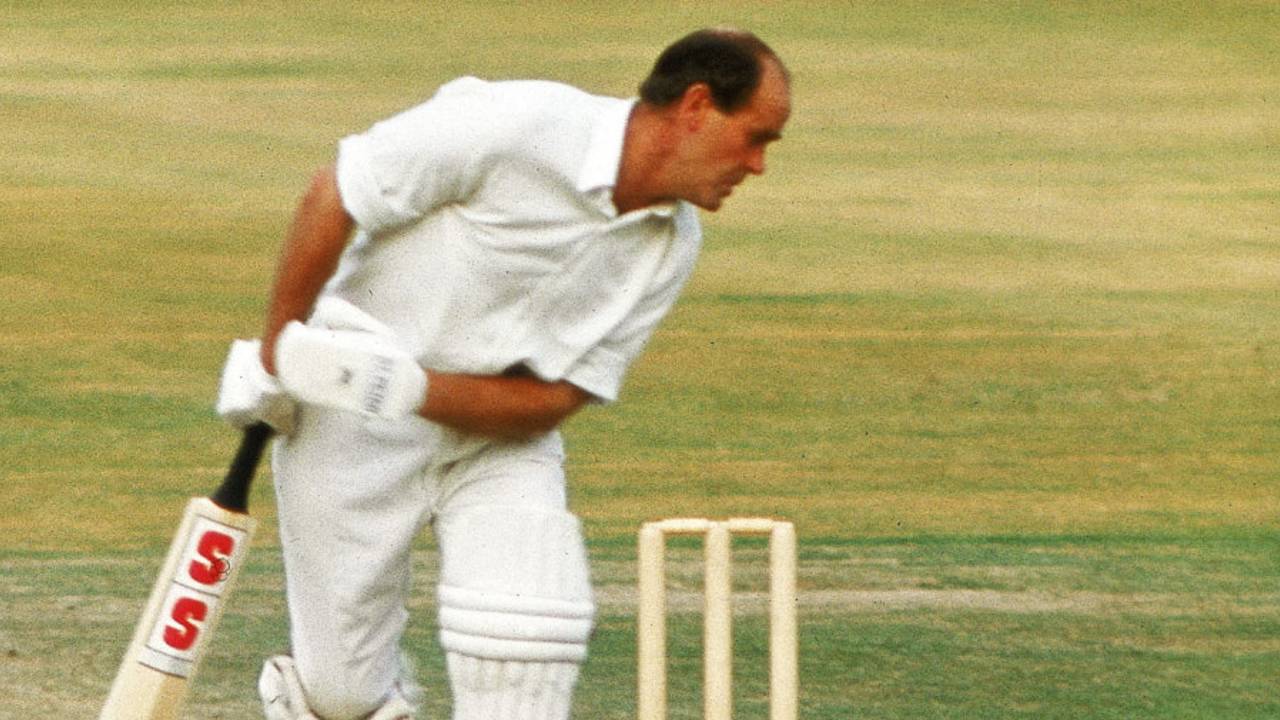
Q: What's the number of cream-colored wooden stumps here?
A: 3